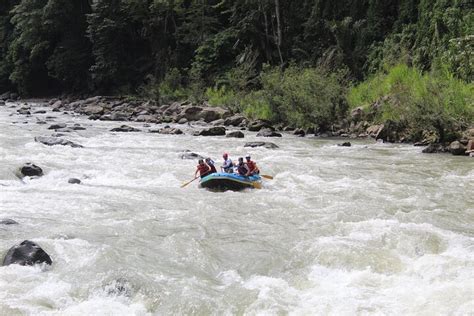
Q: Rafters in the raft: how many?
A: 5